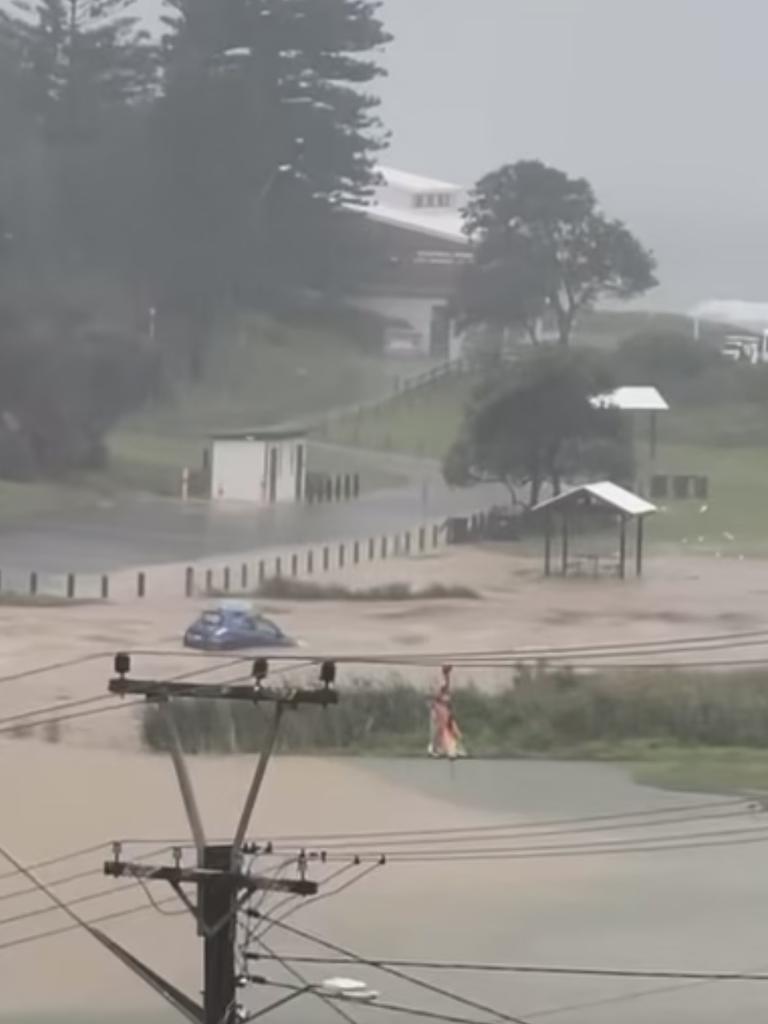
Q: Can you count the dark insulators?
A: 3